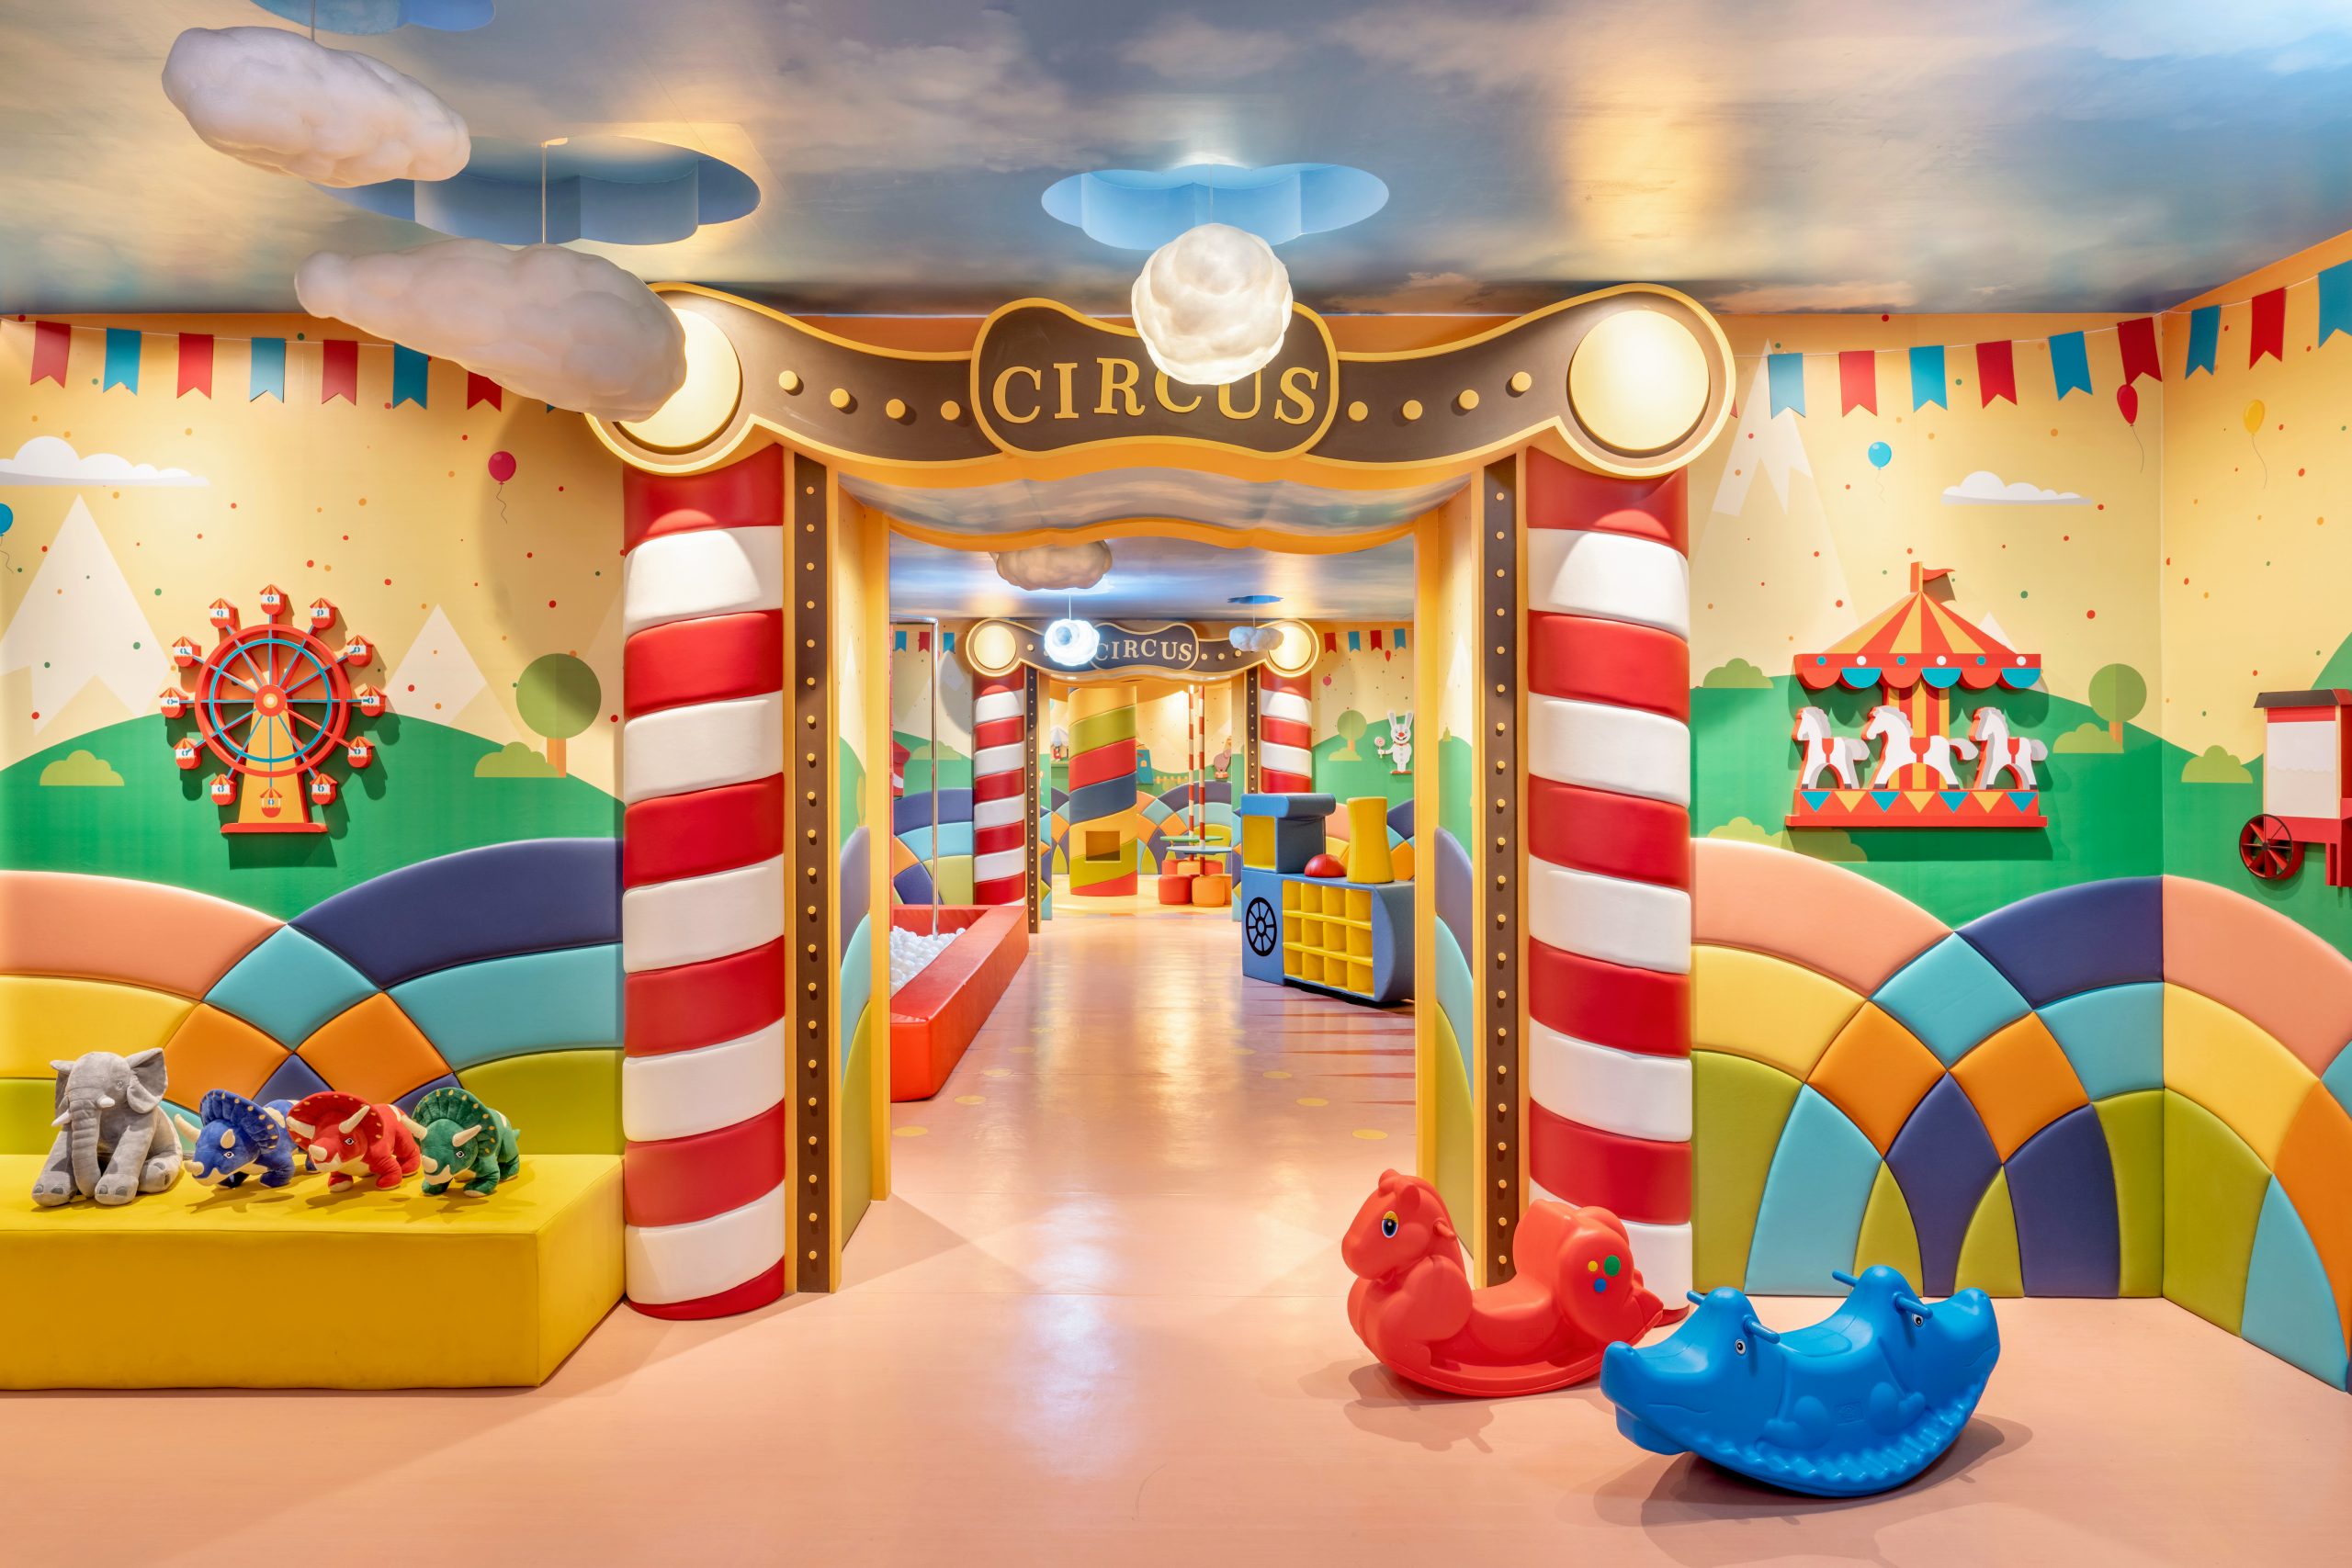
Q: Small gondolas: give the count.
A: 12